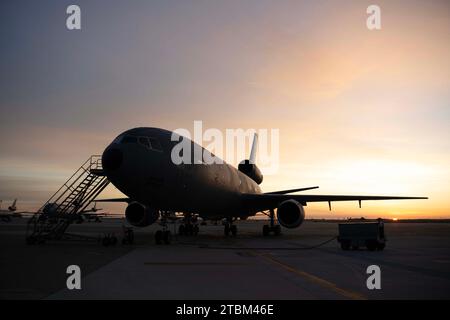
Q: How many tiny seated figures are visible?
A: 0